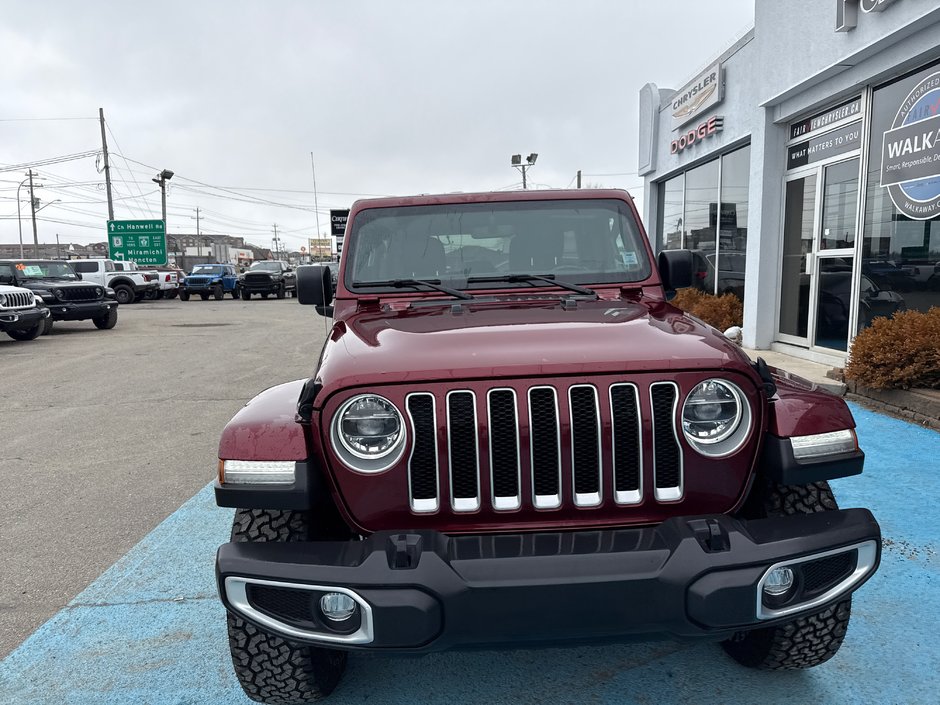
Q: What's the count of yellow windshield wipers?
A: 0